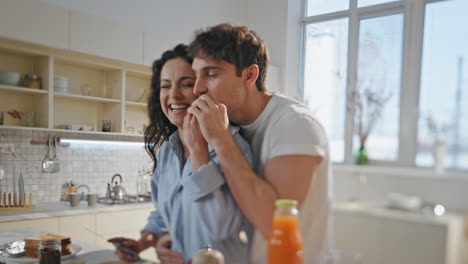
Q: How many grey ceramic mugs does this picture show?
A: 2